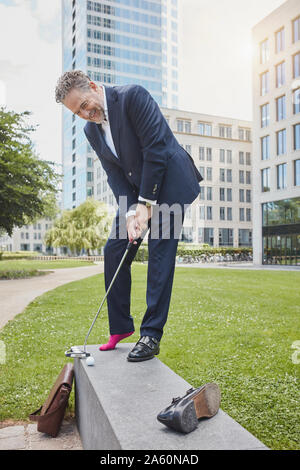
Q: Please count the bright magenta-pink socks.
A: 1